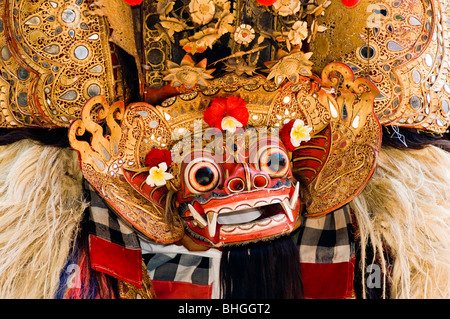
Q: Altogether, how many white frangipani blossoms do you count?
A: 3